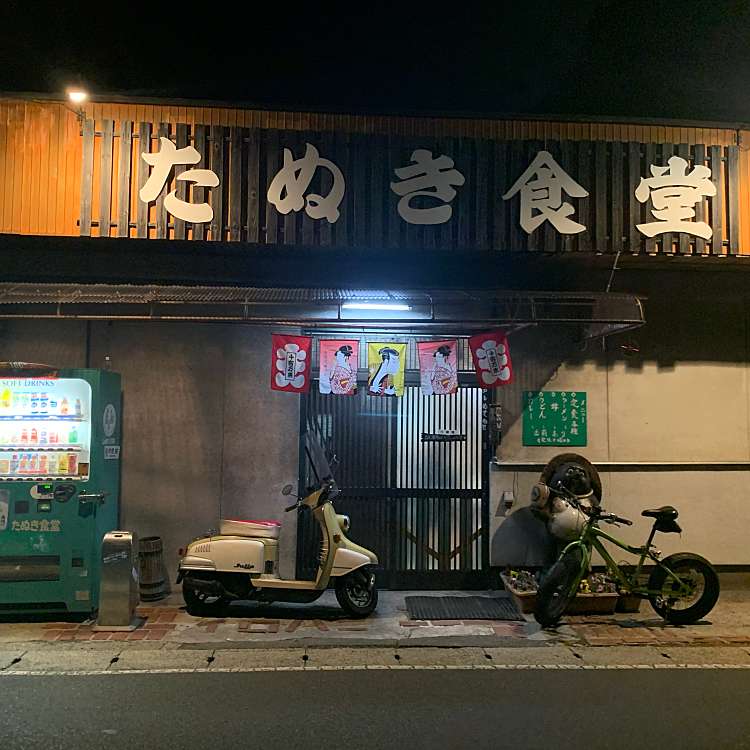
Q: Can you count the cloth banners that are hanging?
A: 5